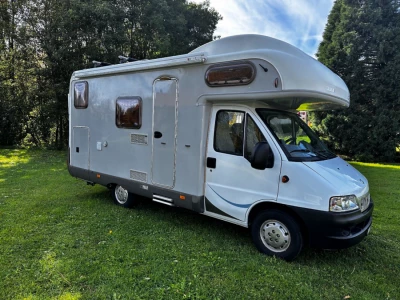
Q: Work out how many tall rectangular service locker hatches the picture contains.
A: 1